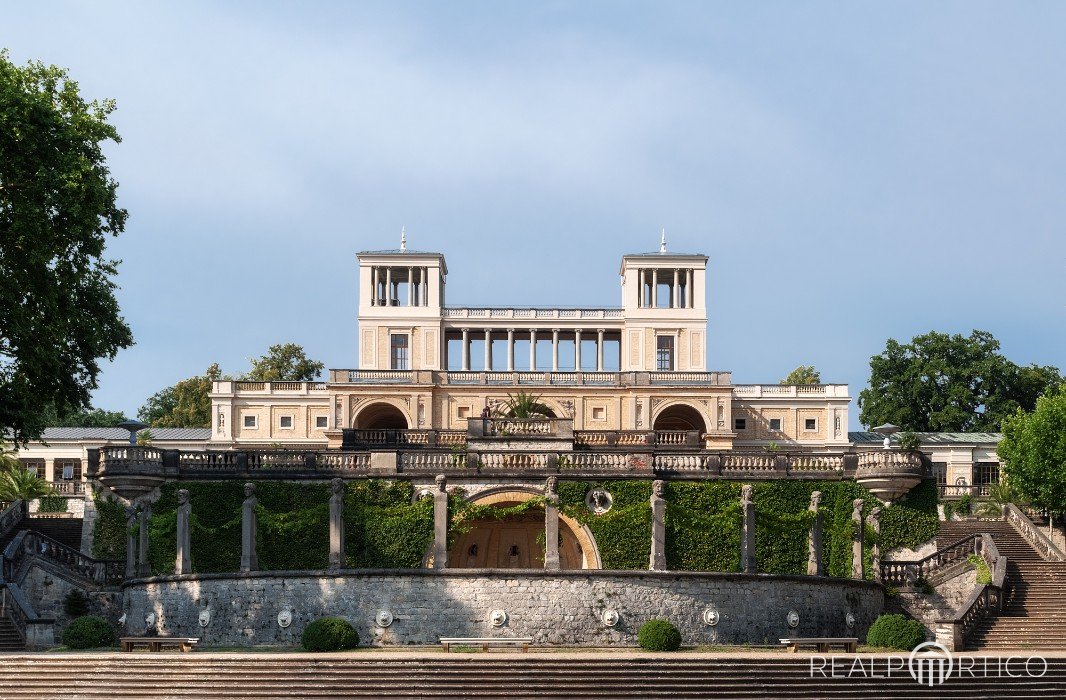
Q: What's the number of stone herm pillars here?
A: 12